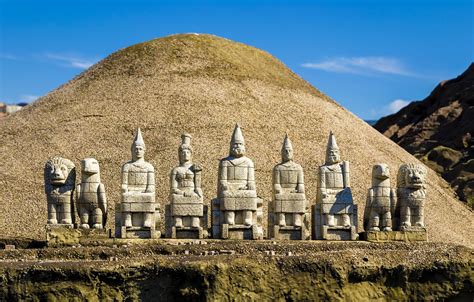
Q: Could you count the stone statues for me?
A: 9